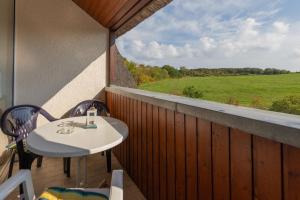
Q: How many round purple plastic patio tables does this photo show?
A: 0